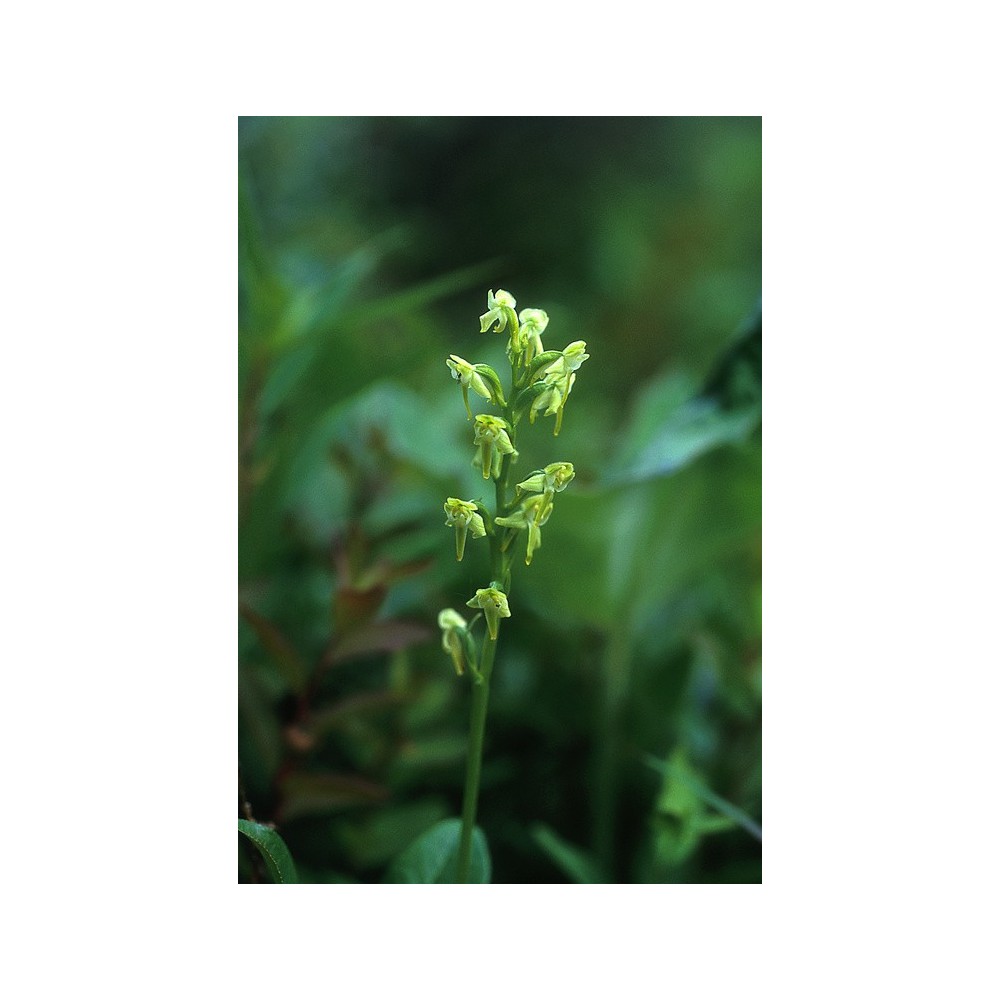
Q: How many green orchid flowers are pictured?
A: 11